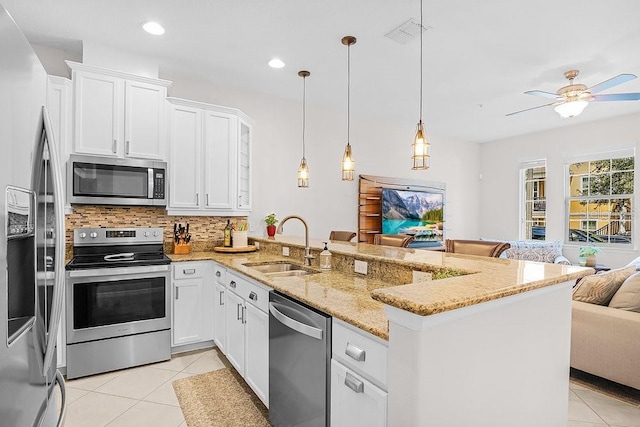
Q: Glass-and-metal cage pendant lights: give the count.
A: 3